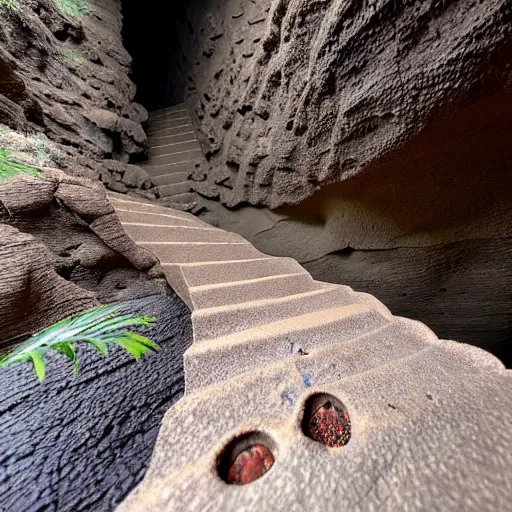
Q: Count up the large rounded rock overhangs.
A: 1